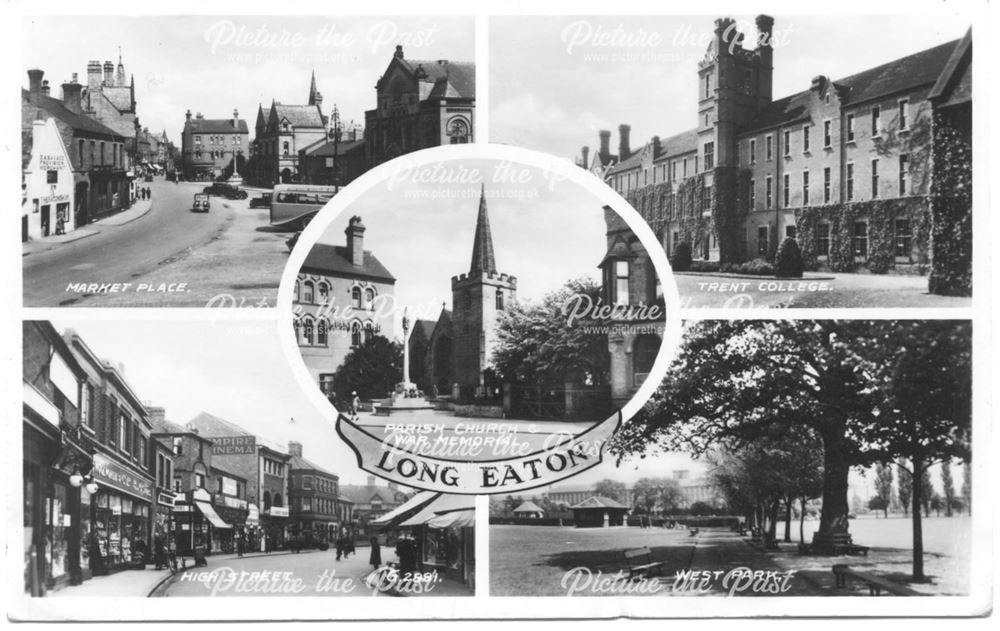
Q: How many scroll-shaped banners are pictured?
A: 1